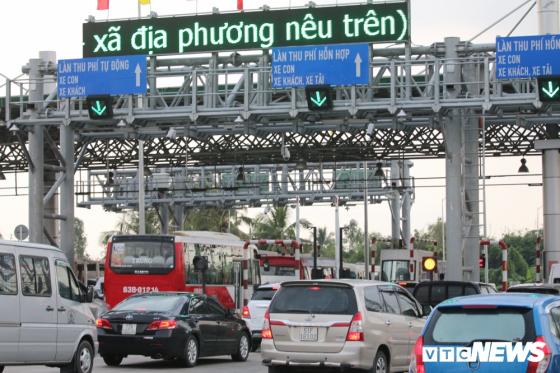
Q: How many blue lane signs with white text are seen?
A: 3